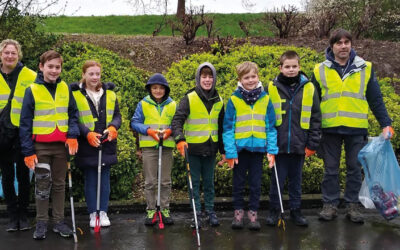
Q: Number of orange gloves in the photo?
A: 12